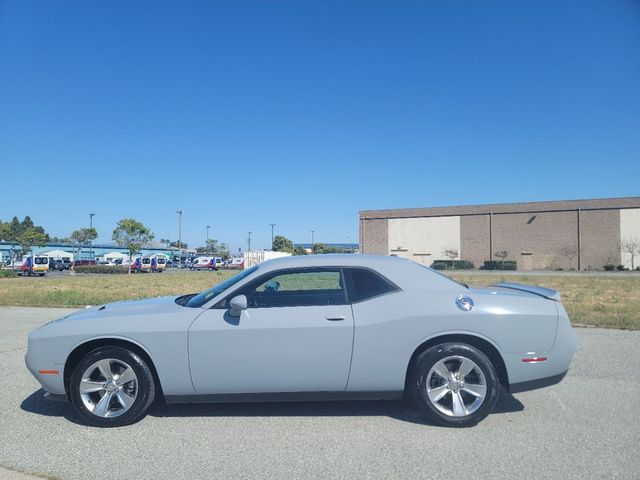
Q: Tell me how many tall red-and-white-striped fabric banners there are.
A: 0